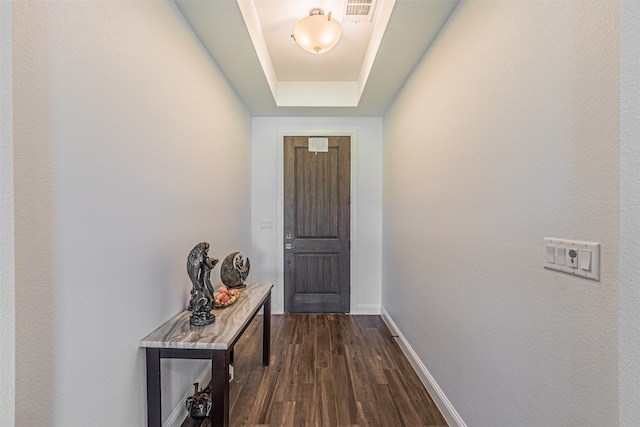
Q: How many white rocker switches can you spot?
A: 3